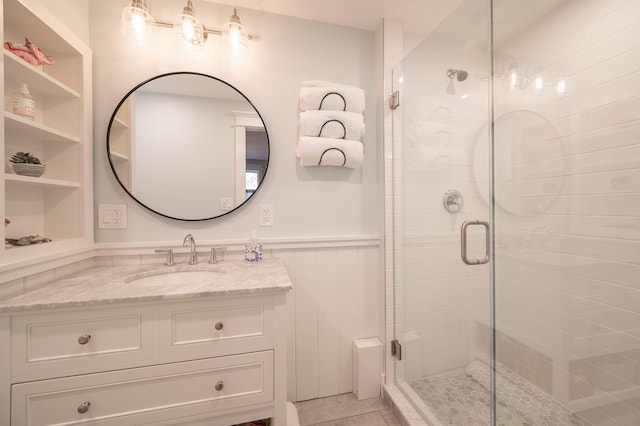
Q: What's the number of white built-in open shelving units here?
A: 1